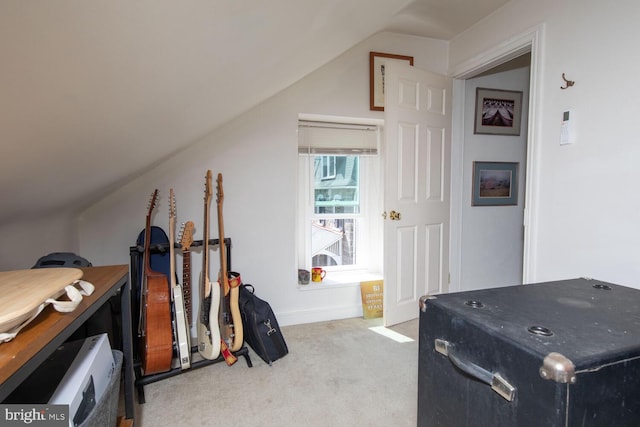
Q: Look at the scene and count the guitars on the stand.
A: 5